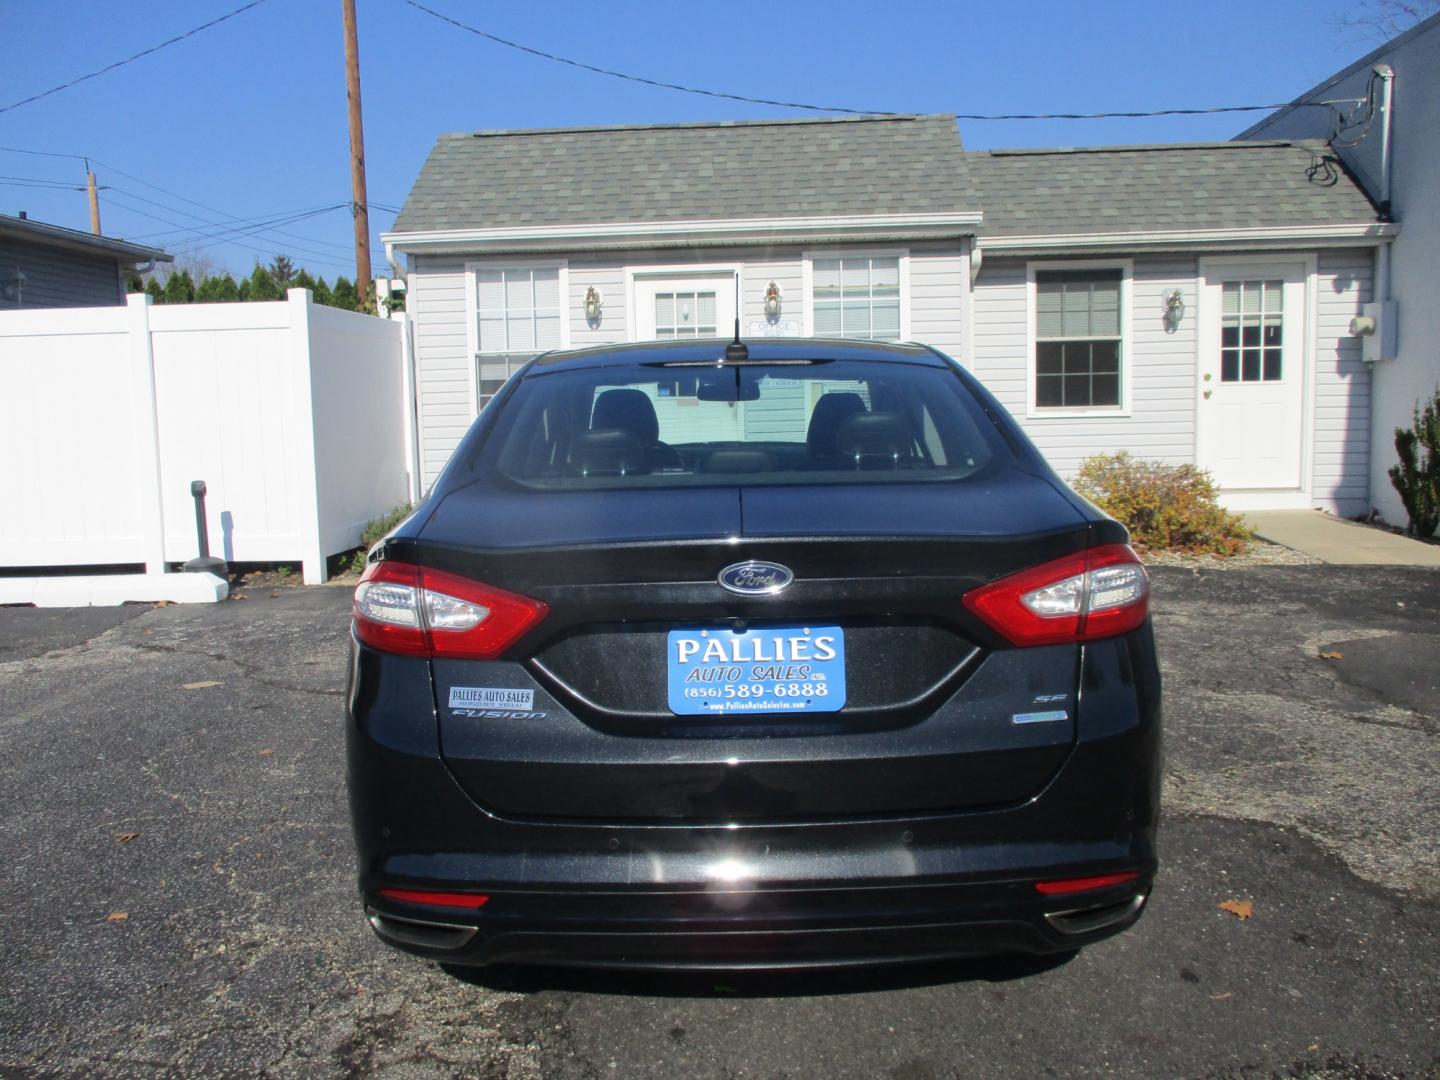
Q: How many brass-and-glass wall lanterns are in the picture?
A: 3